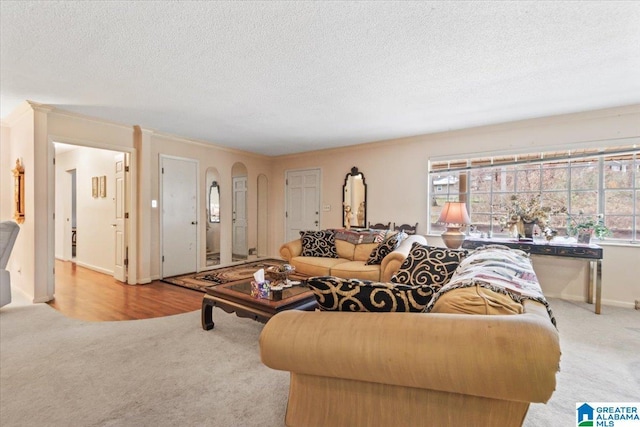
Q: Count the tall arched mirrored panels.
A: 3